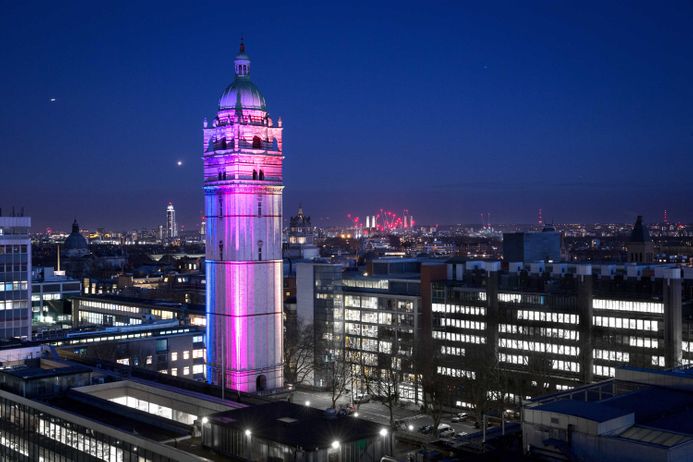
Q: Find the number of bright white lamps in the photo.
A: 7